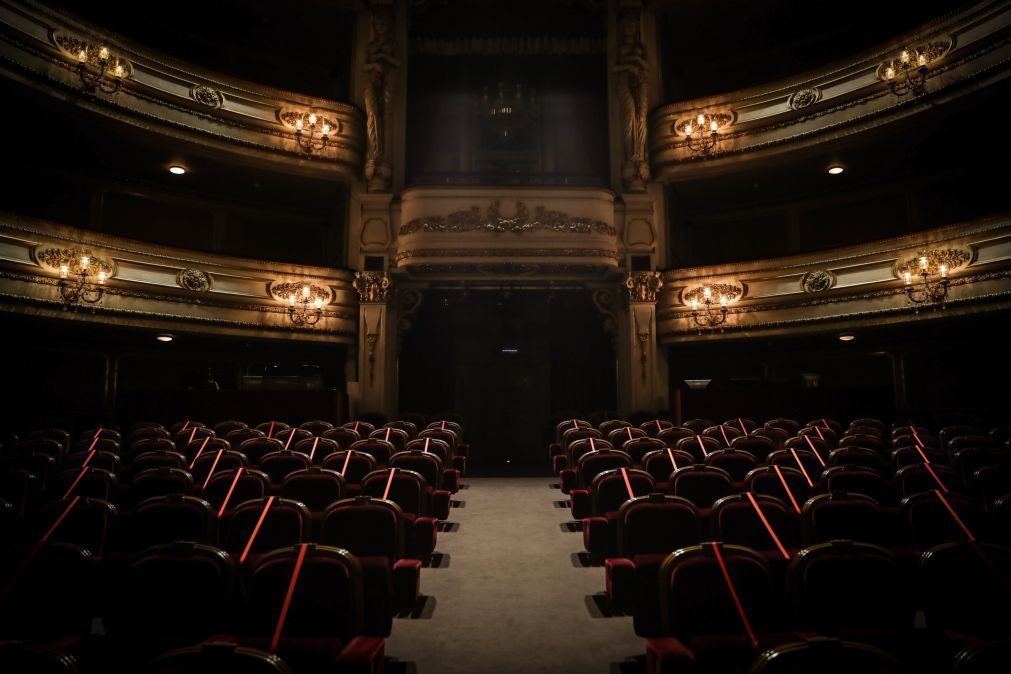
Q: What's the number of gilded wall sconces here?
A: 8